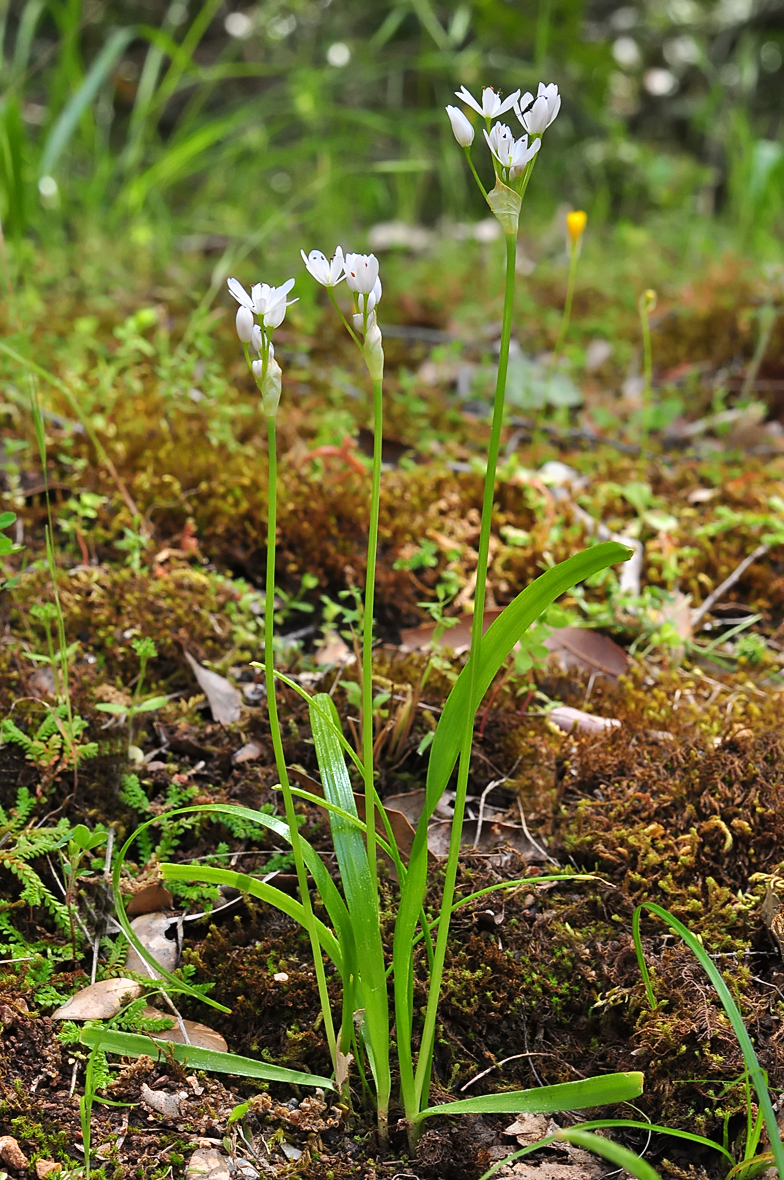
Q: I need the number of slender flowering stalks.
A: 3